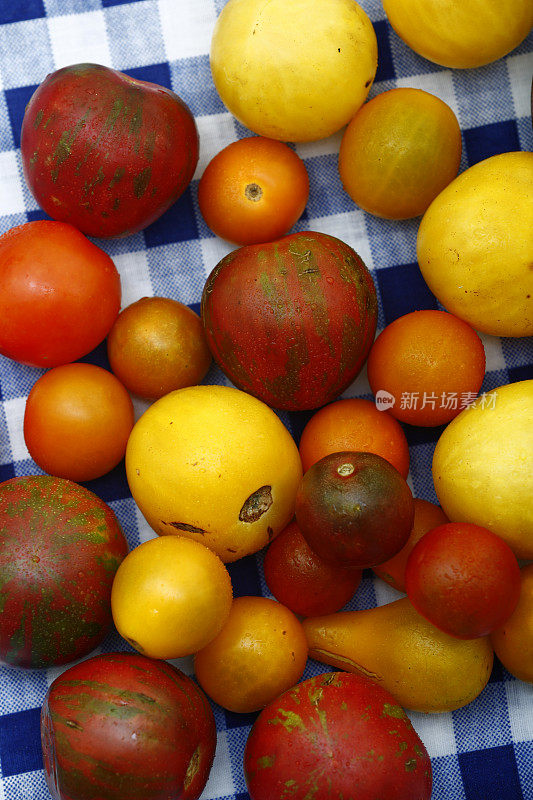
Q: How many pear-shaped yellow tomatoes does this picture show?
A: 1